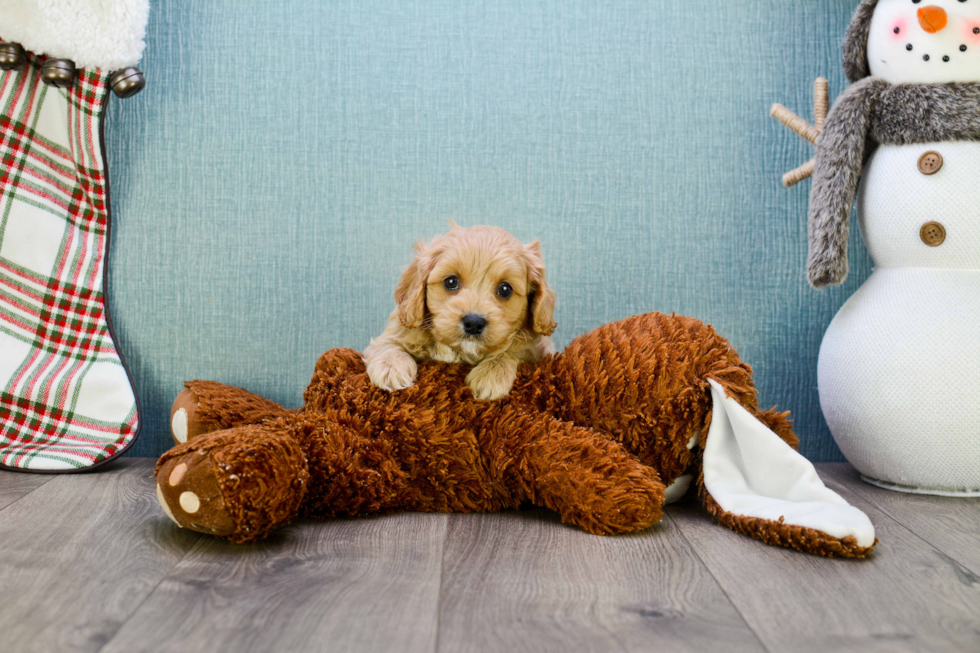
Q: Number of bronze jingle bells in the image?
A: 3